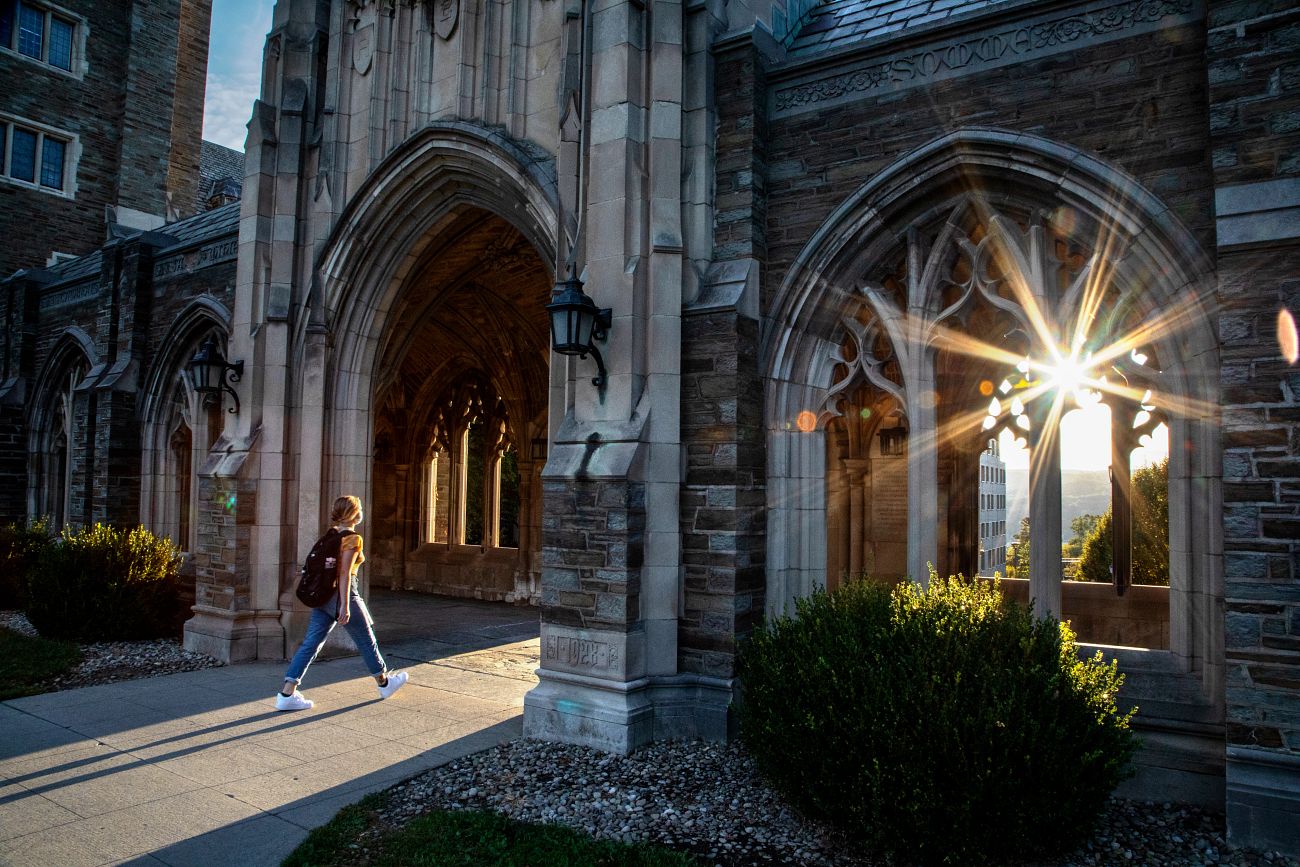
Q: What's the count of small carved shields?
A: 2